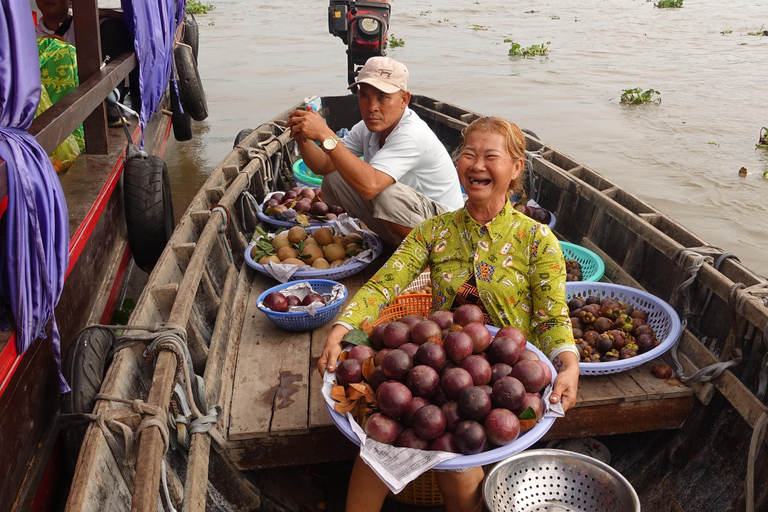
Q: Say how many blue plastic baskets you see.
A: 6